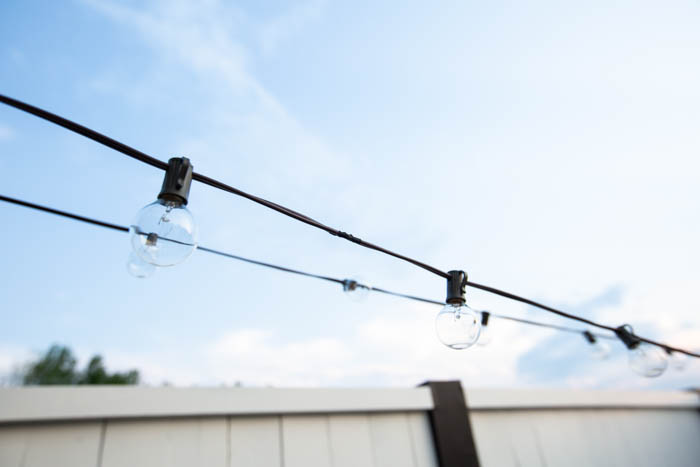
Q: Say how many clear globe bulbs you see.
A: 8